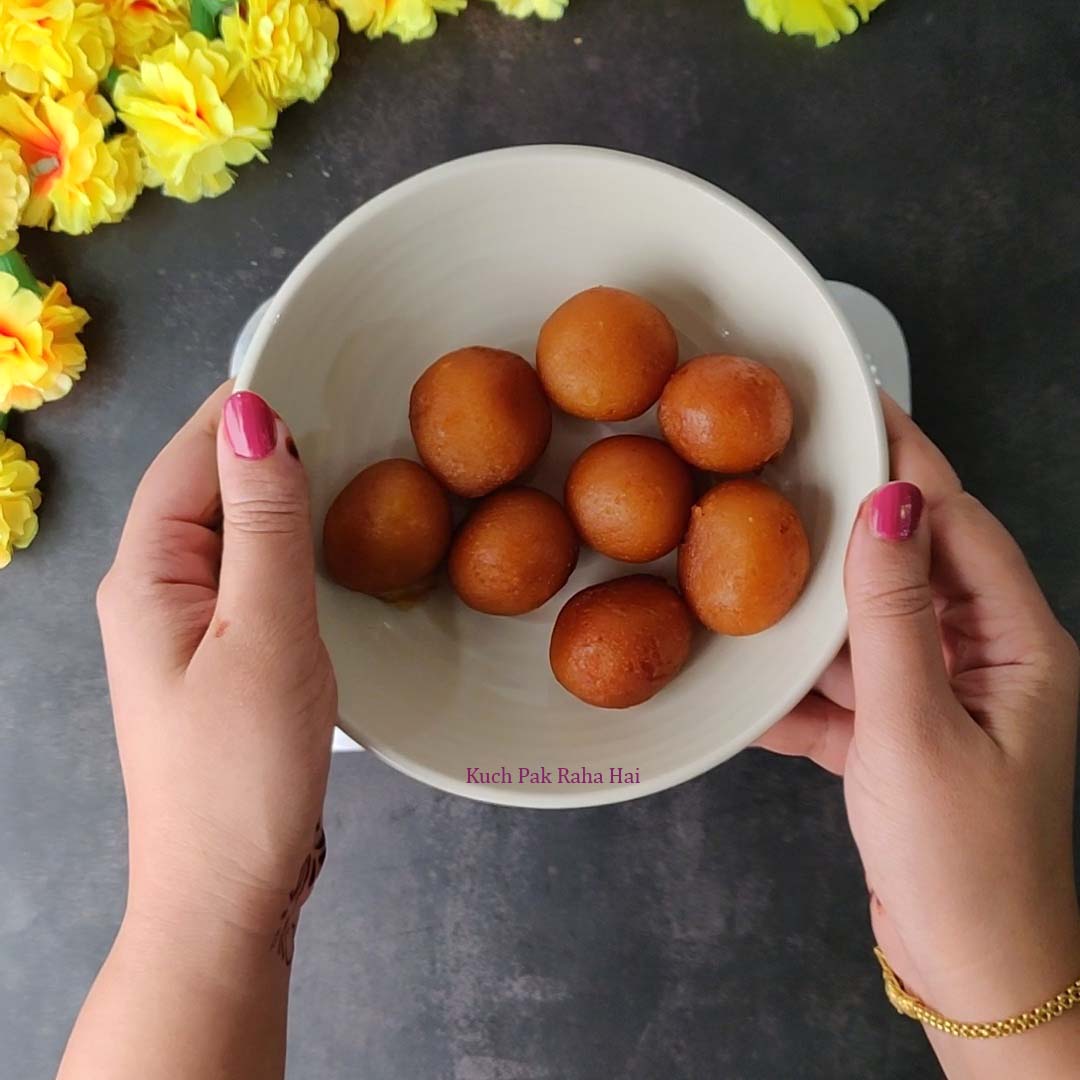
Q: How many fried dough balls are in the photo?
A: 8